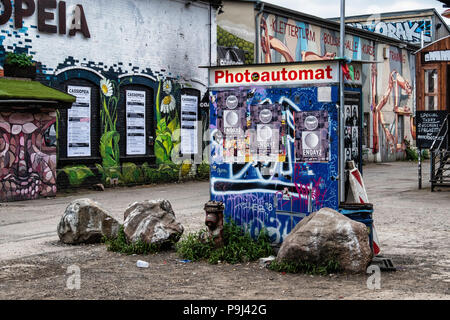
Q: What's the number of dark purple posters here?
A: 3